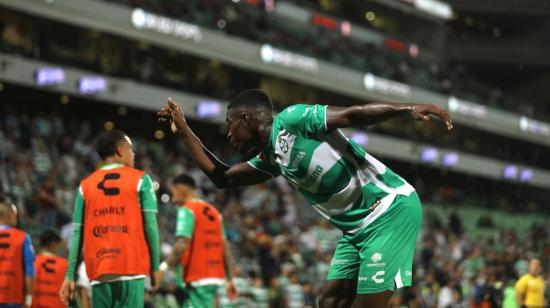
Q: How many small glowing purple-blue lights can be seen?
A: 8